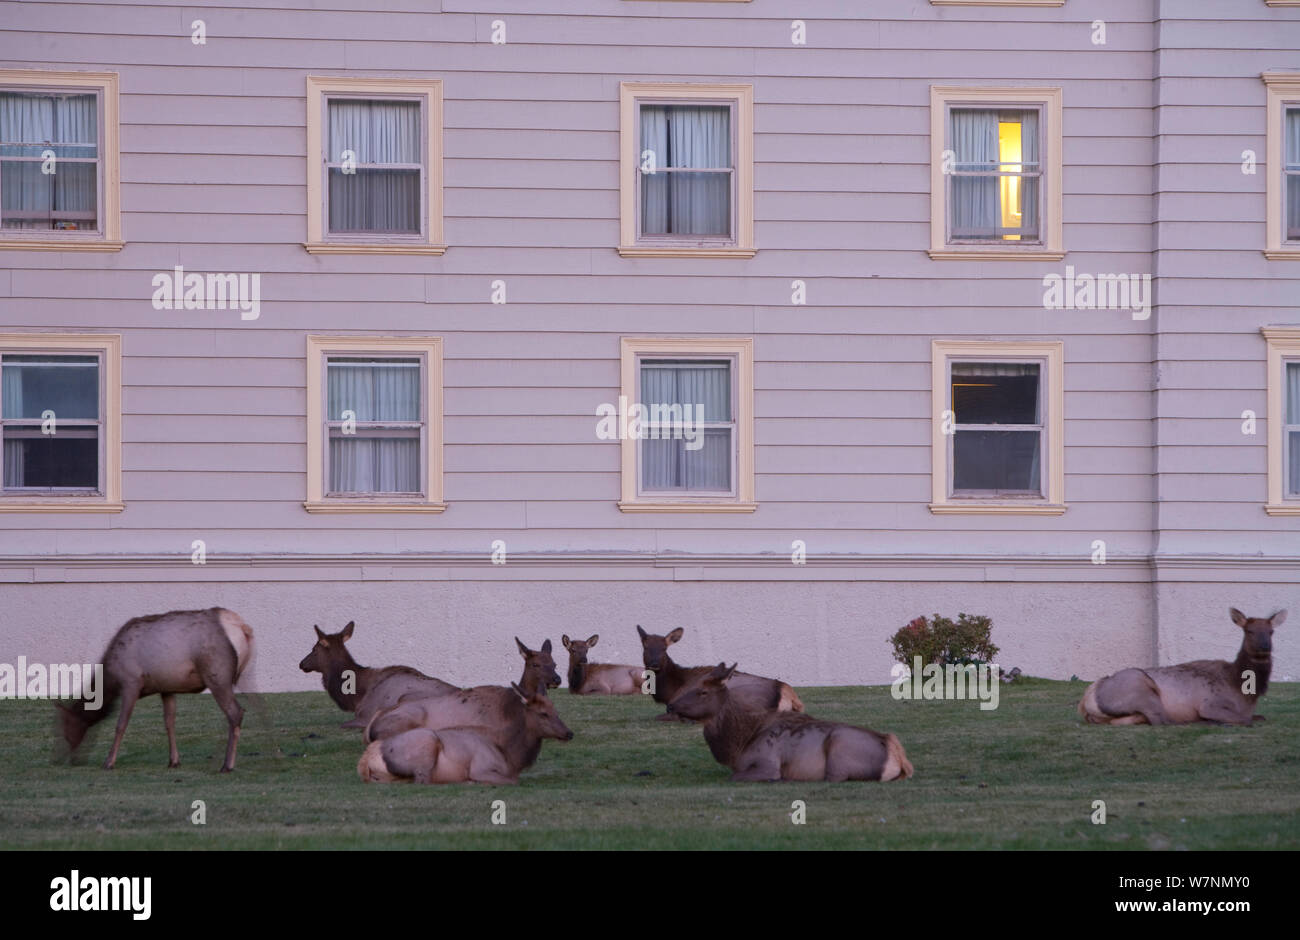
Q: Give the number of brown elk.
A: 8